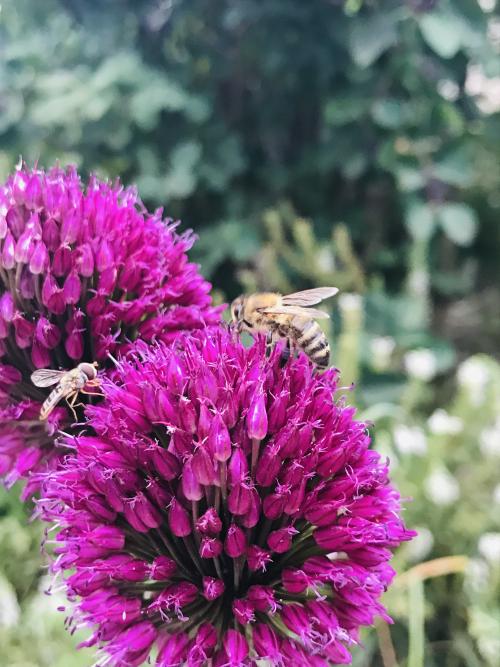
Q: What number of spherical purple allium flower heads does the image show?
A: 2